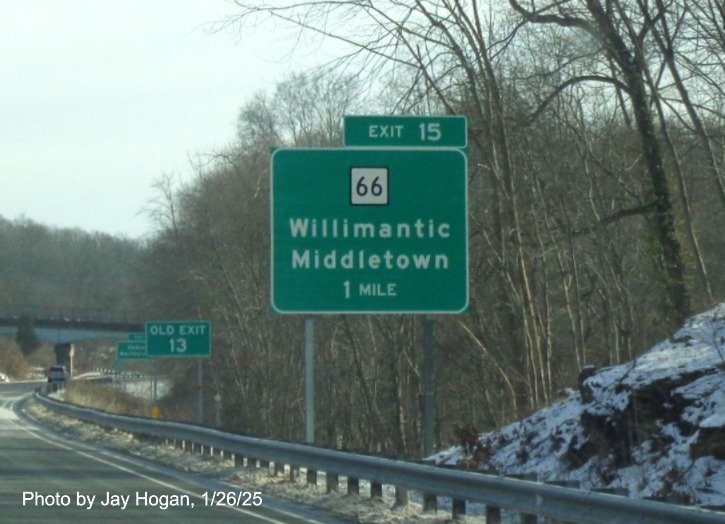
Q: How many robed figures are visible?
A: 0